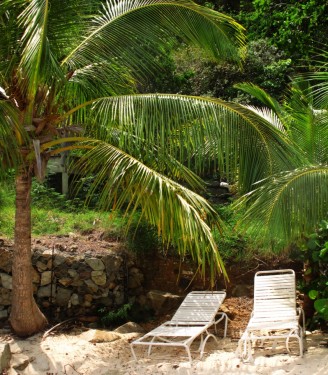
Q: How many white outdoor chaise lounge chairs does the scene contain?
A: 2